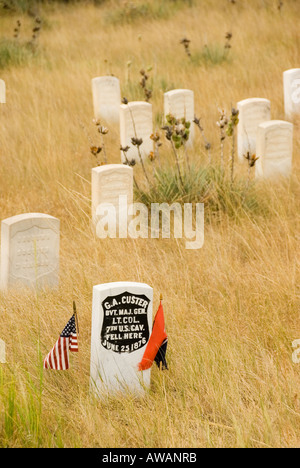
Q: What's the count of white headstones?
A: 9